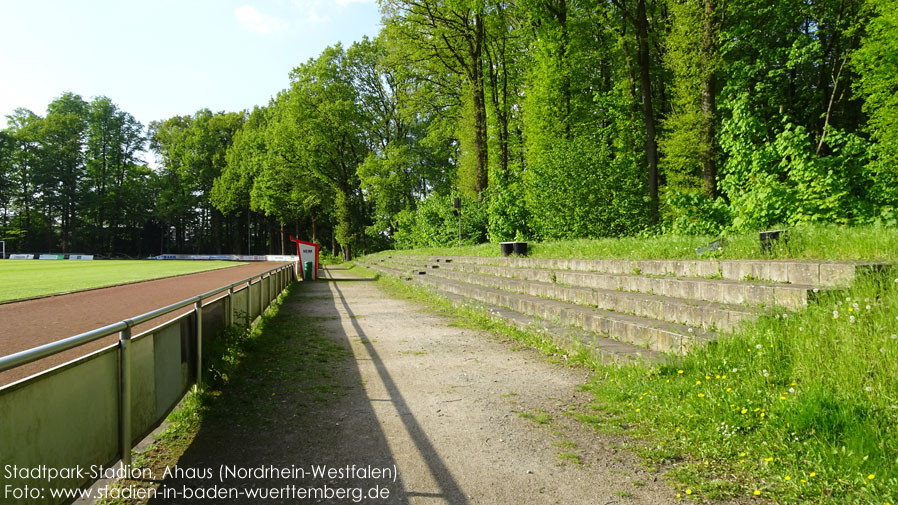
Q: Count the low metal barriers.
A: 1